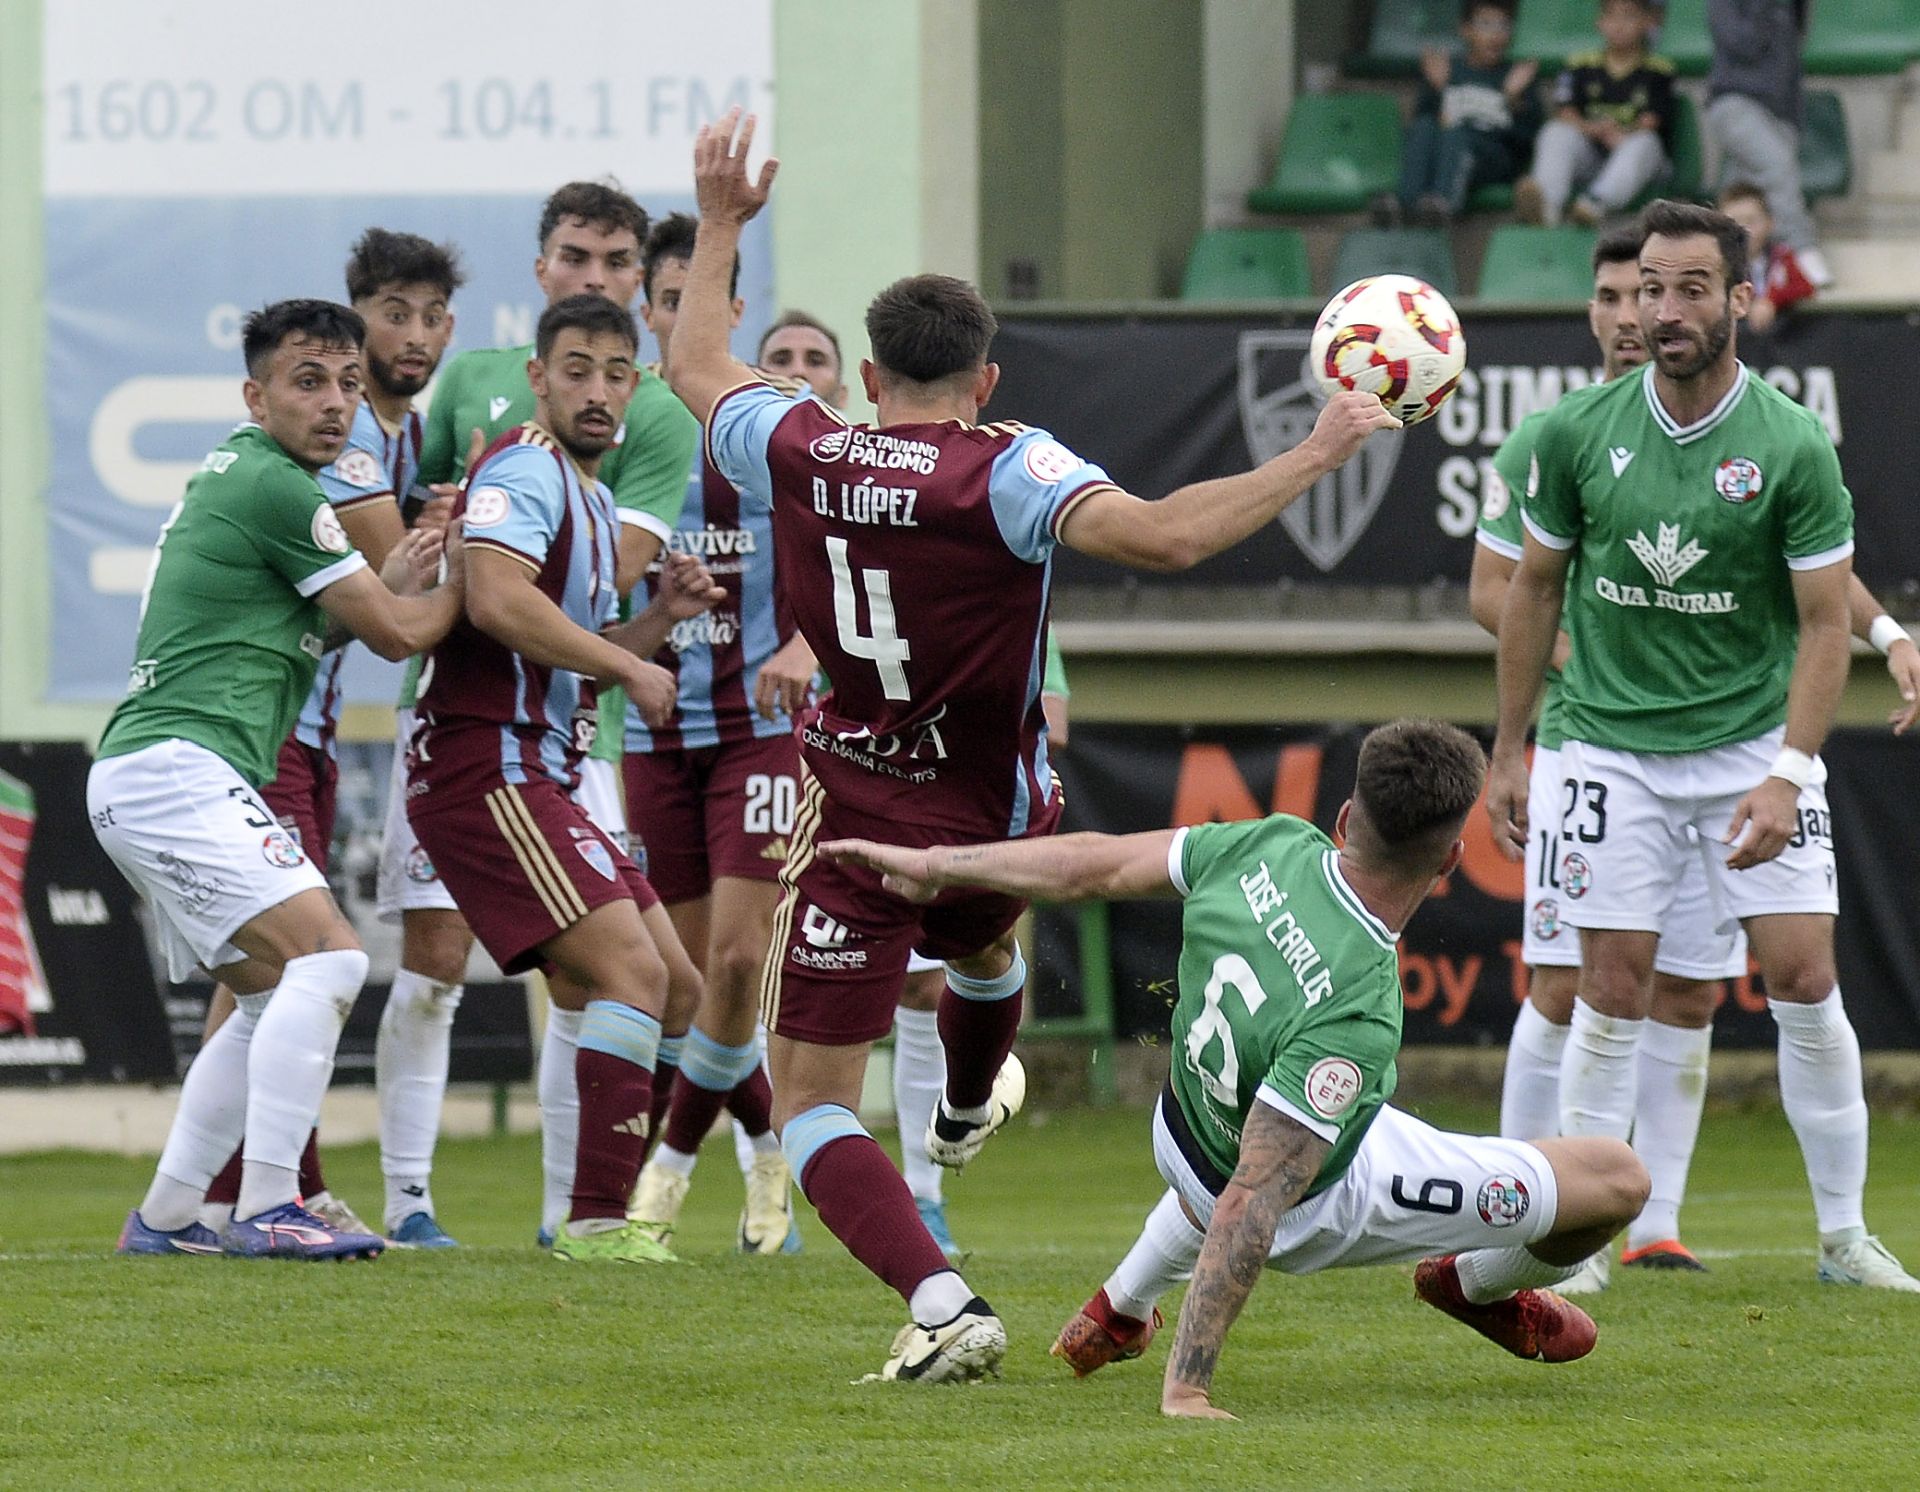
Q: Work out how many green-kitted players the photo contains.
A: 6